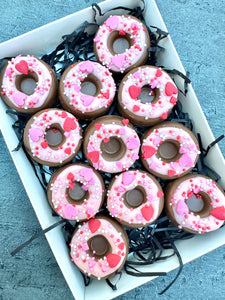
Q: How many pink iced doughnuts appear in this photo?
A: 11